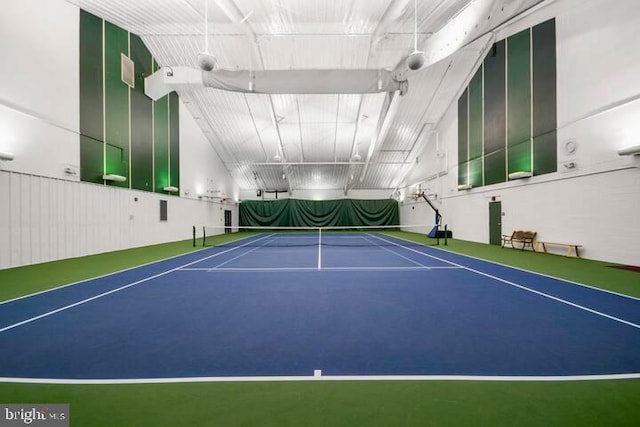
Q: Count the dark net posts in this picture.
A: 4